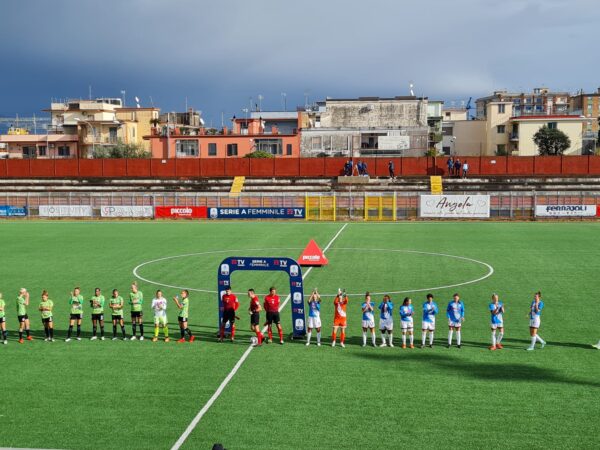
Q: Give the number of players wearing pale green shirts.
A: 8